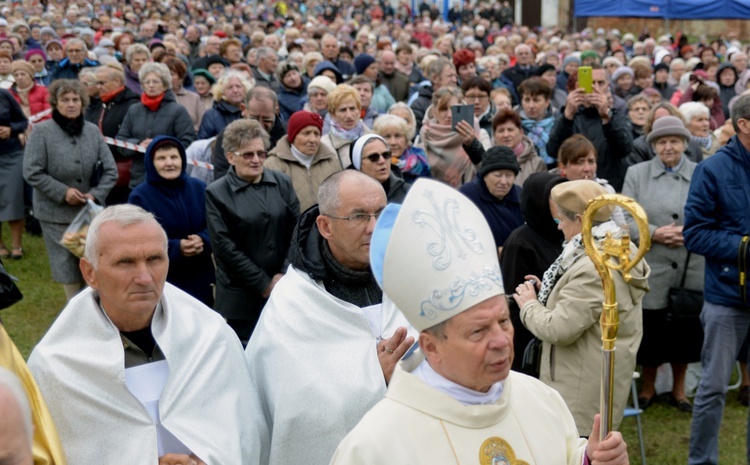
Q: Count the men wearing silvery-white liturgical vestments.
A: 2